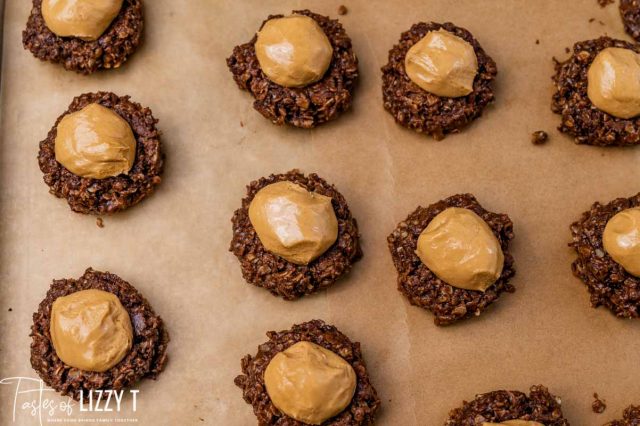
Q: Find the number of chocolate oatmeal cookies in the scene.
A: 13